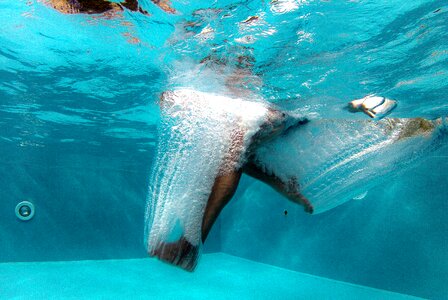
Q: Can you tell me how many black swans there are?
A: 0